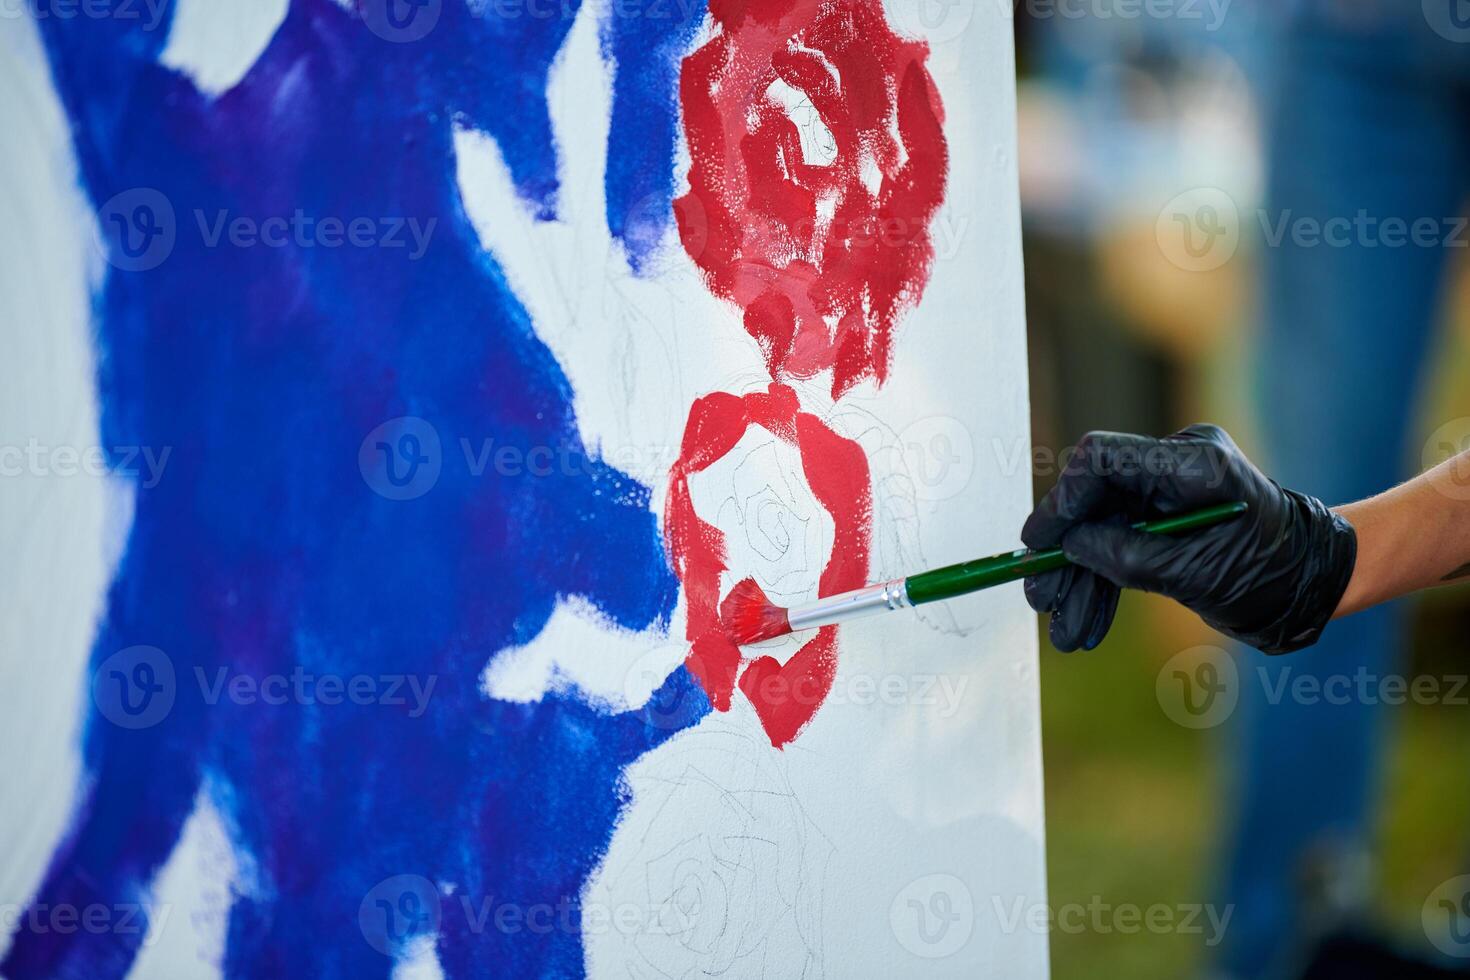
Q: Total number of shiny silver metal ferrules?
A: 1